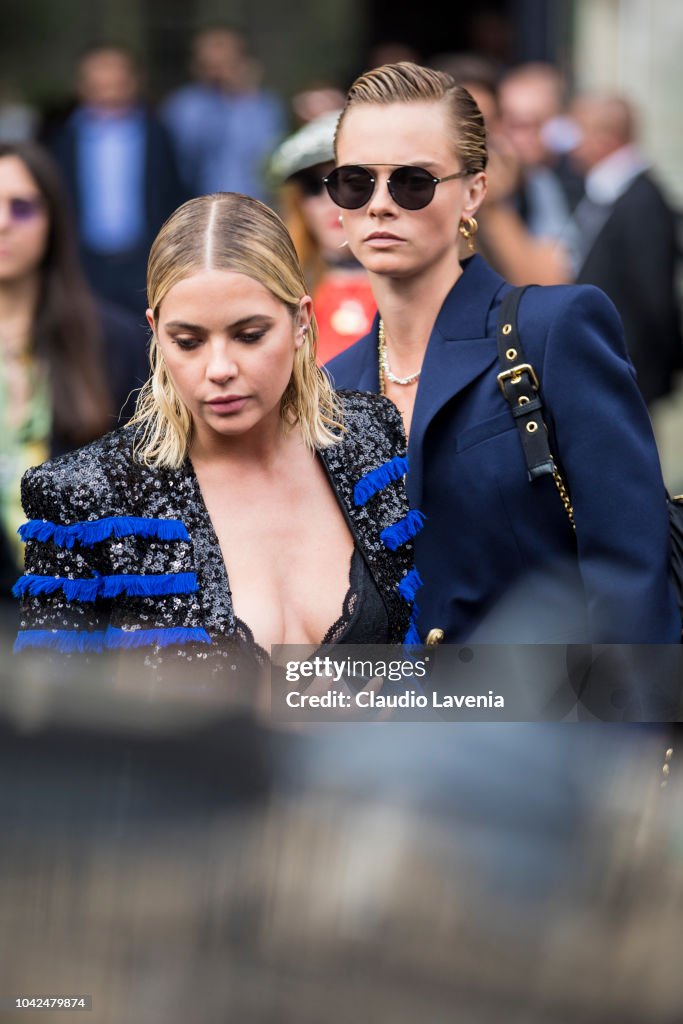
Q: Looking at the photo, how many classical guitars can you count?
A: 0